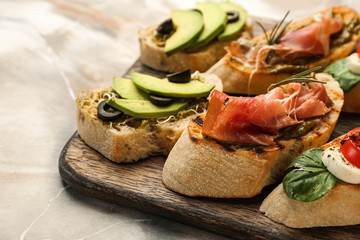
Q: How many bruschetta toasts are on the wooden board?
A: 6